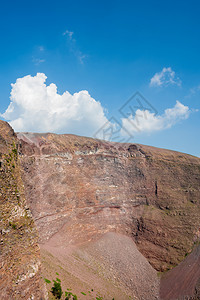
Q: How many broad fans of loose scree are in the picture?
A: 2